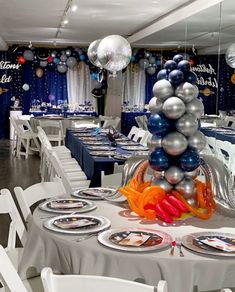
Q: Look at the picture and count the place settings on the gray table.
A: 5